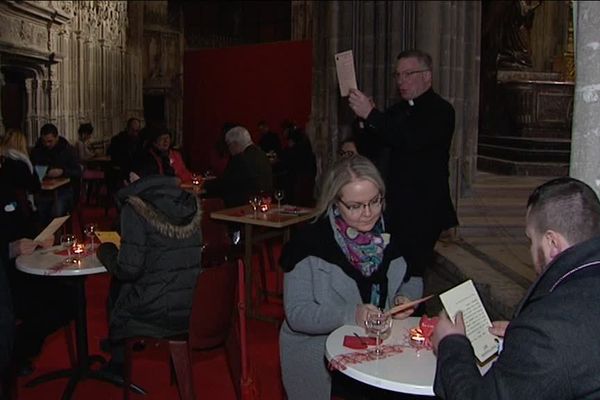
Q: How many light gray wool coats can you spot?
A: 1